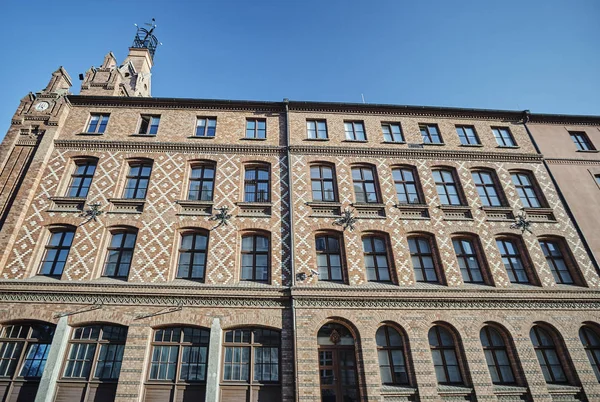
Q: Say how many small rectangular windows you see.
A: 11